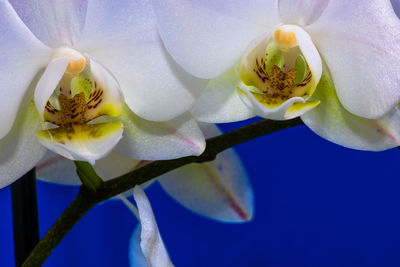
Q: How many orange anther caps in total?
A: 2